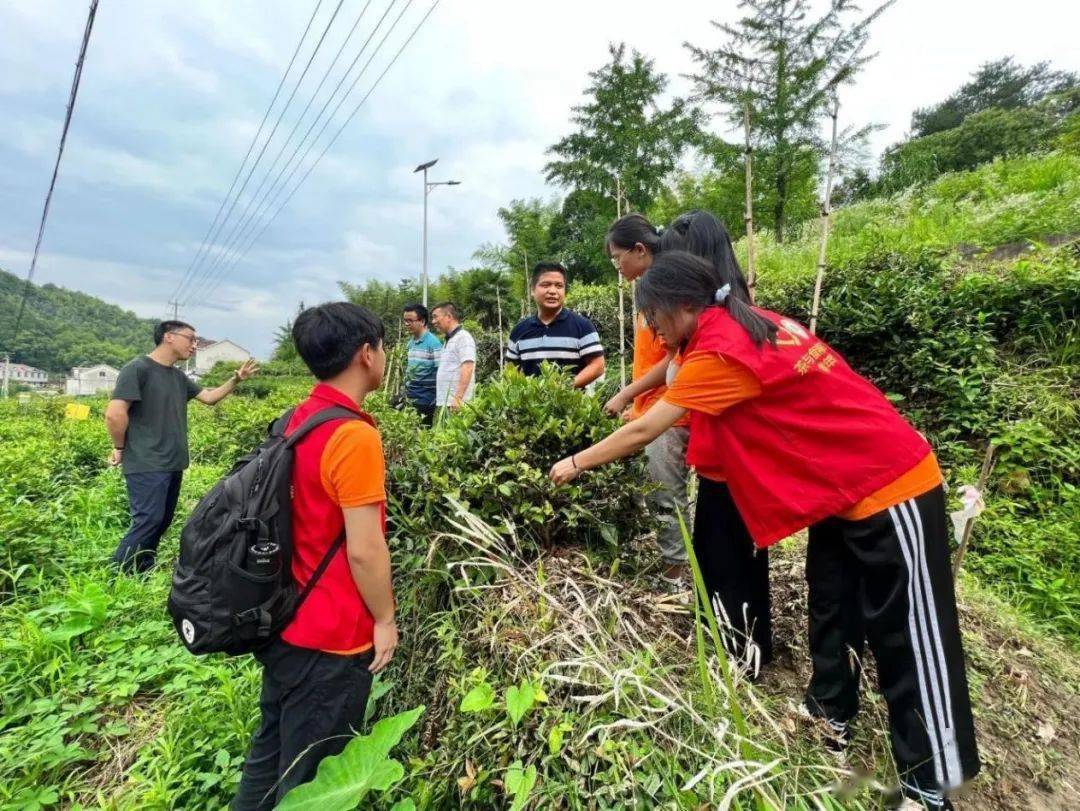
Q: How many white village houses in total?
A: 3